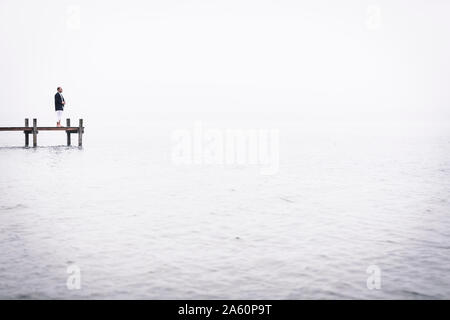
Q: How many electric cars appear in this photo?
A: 0